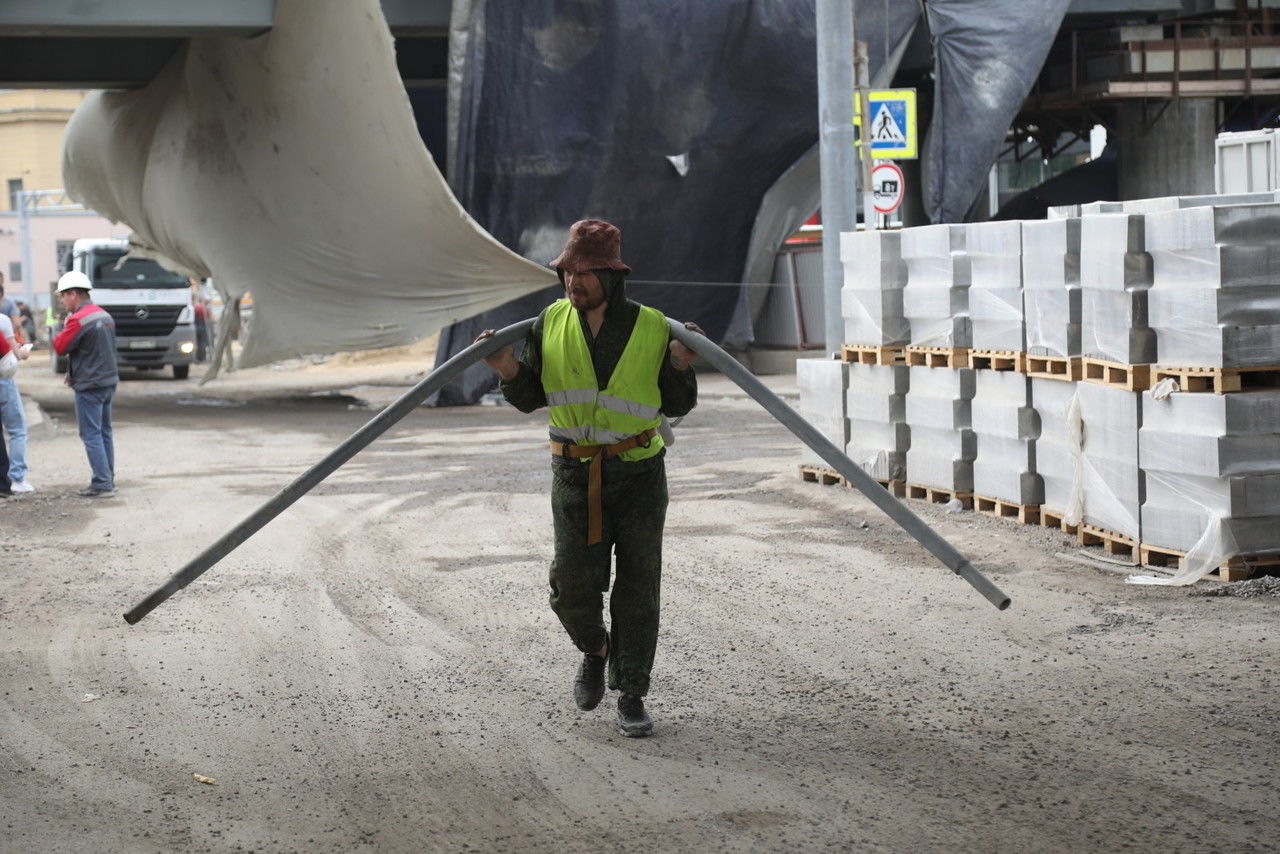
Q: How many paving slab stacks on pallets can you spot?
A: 13